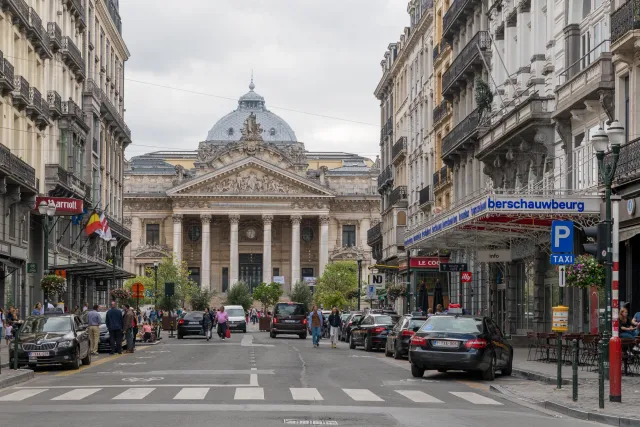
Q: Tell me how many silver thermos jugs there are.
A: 0